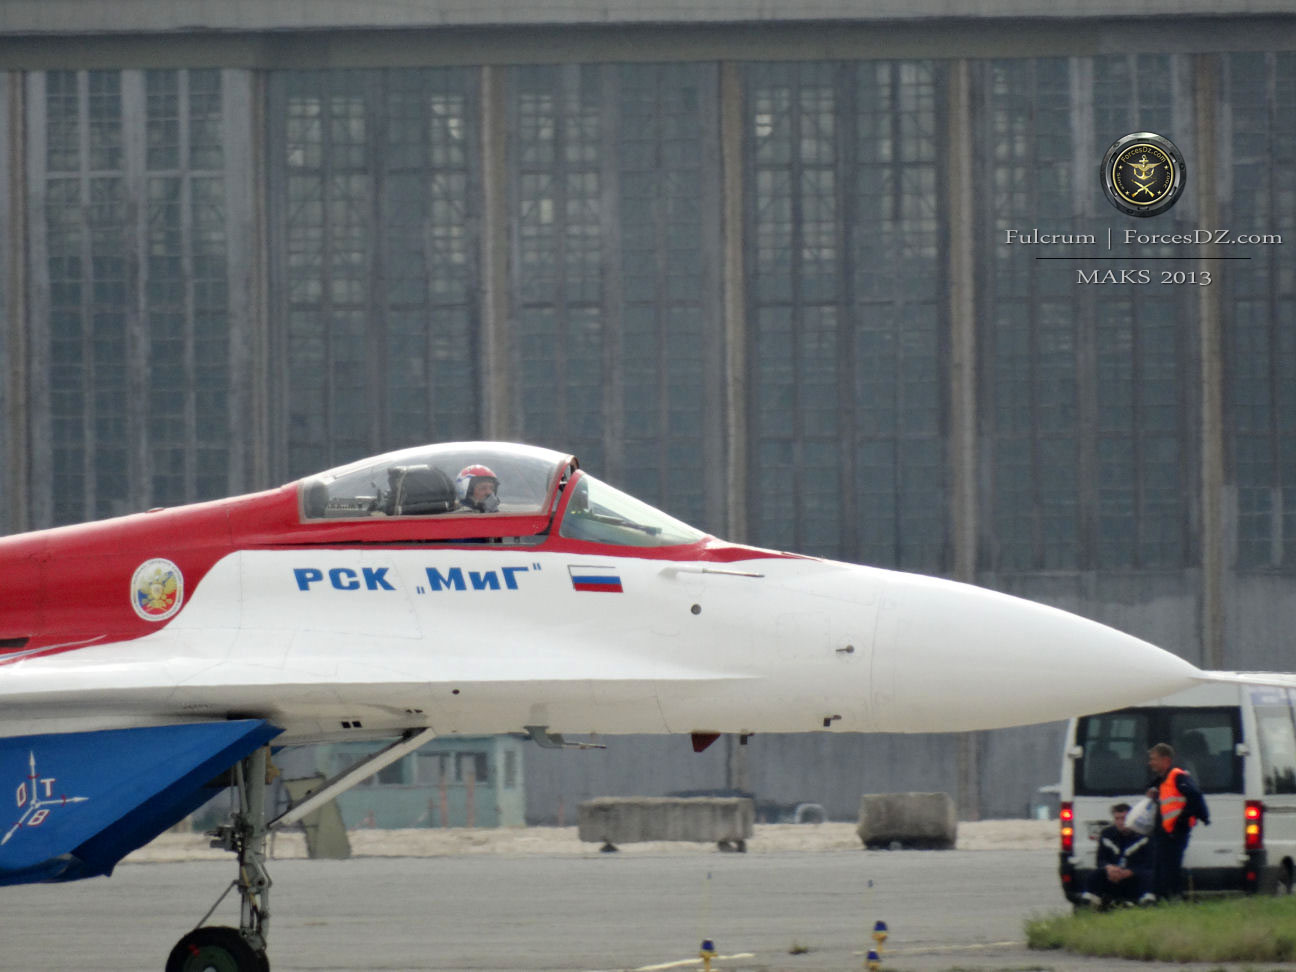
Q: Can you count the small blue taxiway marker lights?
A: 3